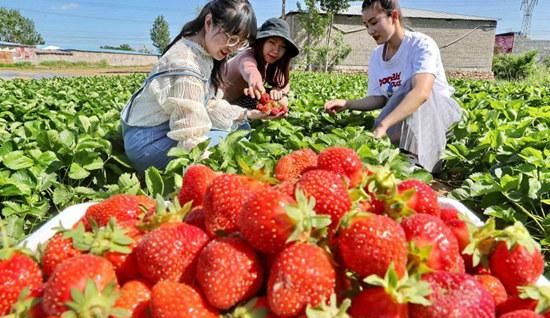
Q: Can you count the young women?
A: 3